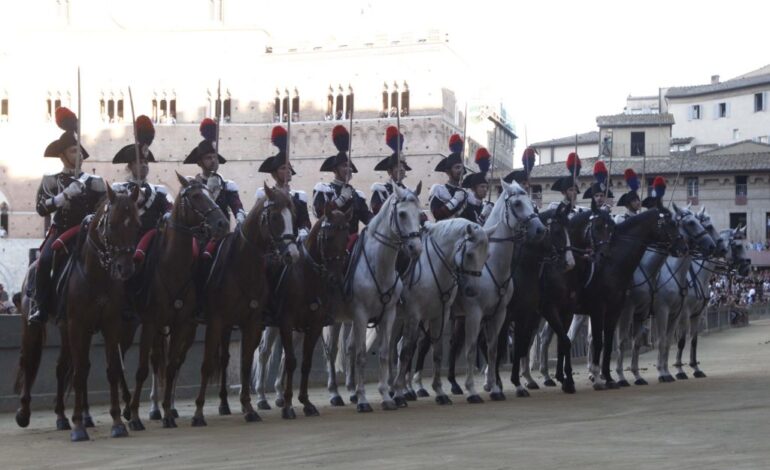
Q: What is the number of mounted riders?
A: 13